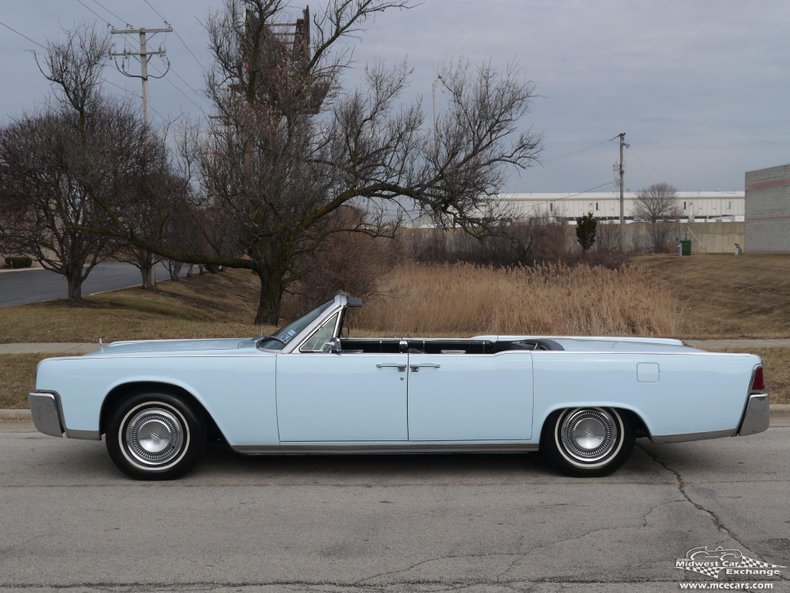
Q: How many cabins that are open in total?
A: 1